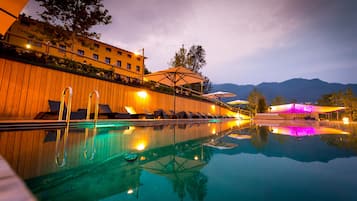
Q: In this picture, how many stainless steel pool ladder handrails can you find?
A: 2